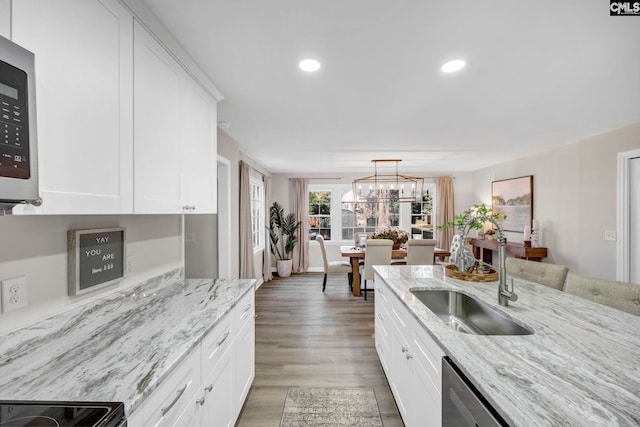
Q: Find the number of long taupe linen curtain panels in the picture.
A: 4